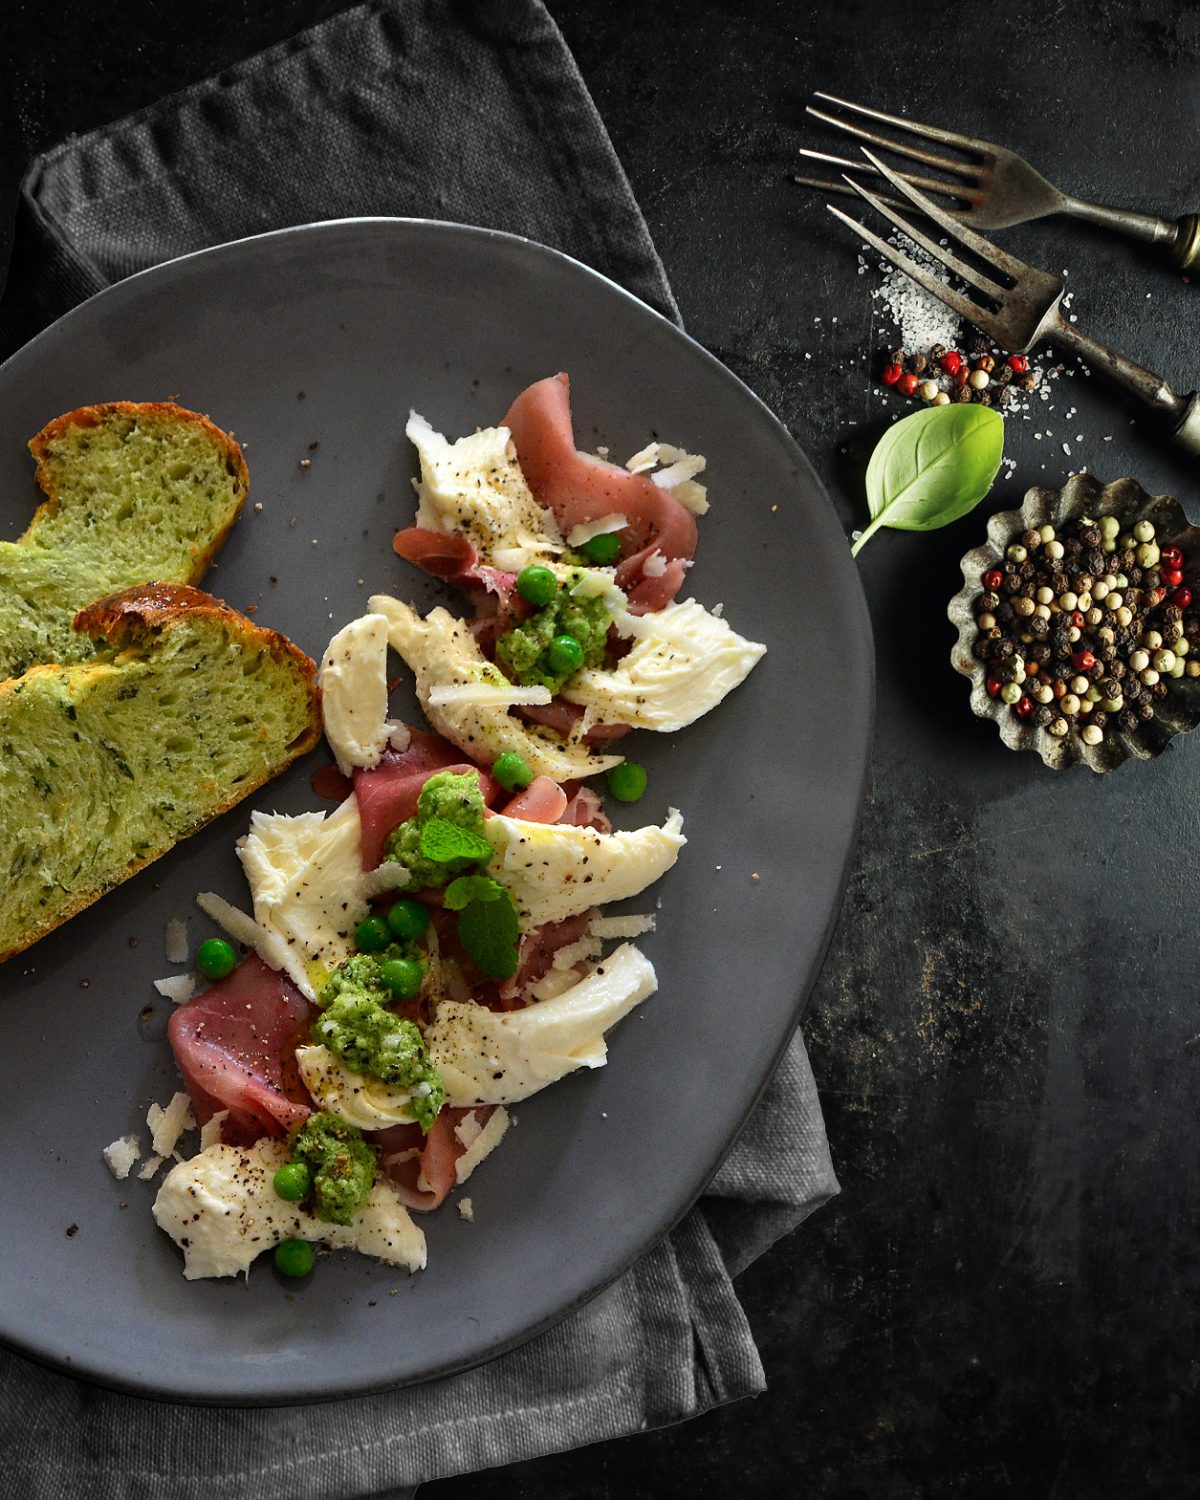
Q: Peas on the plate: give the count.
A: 11